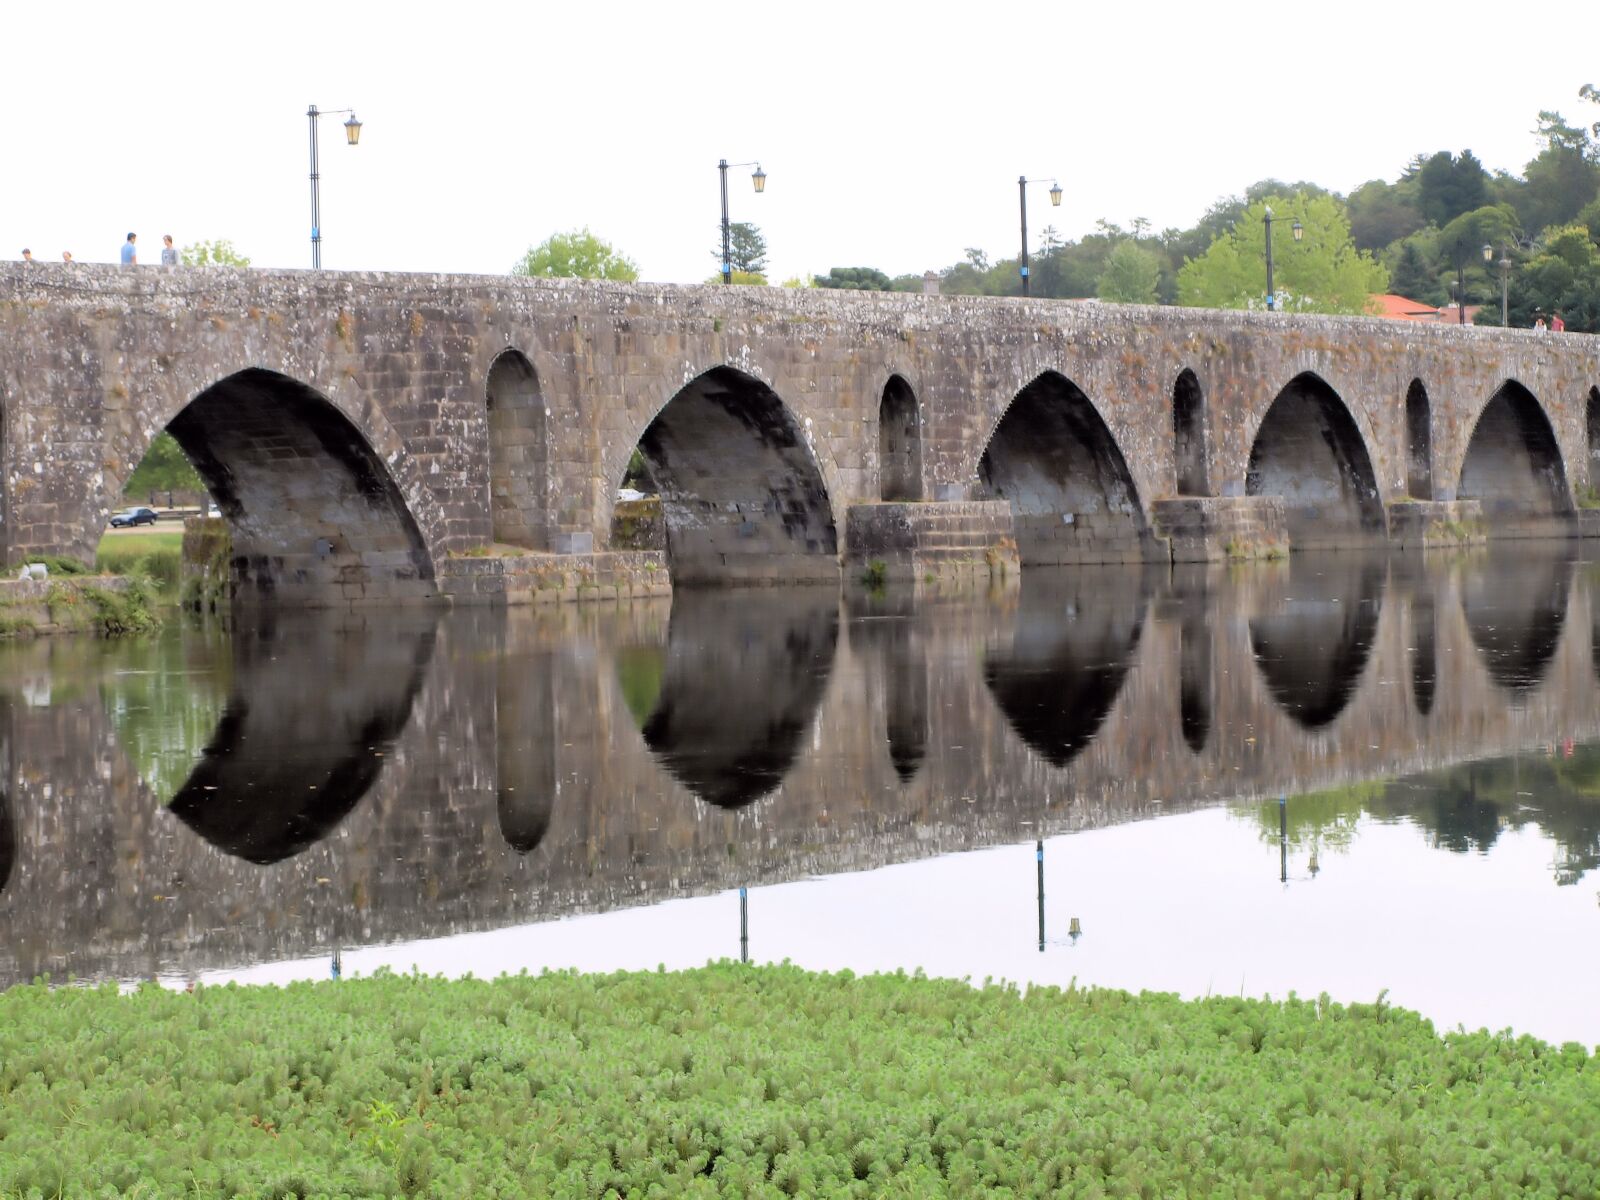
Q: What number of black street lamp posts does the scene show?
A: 5